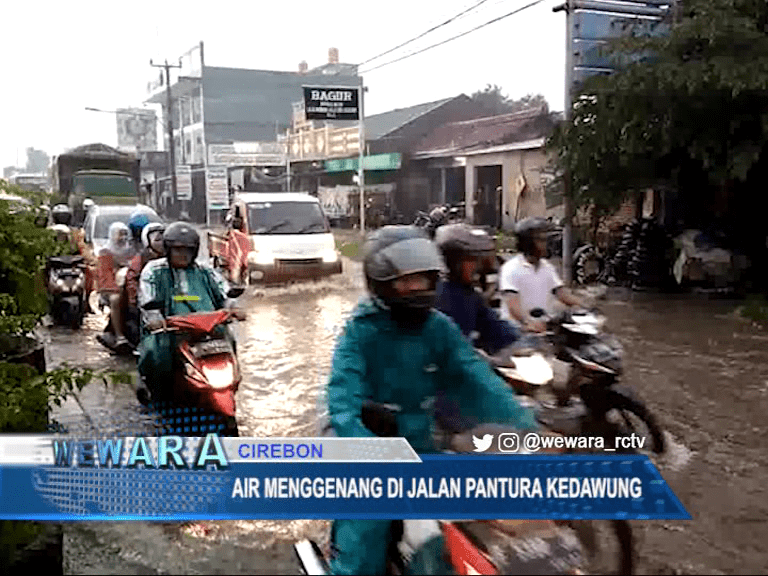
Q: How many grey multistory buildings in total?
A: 1